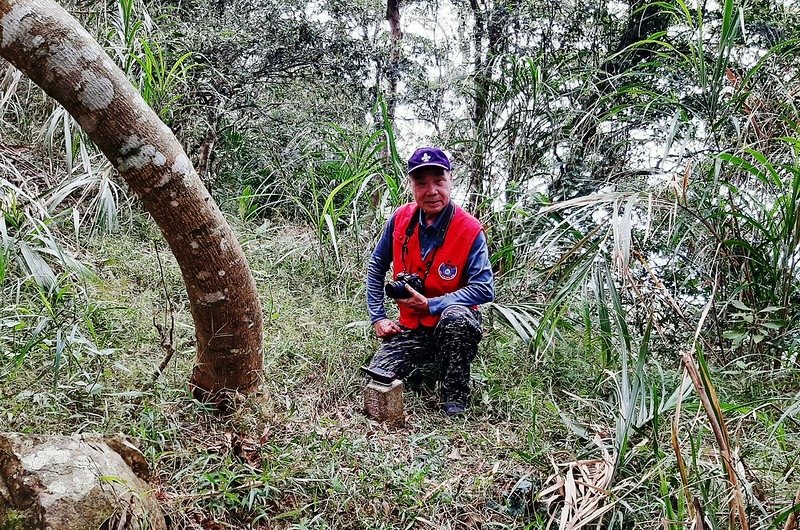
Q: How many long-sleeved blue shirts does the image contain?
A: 1